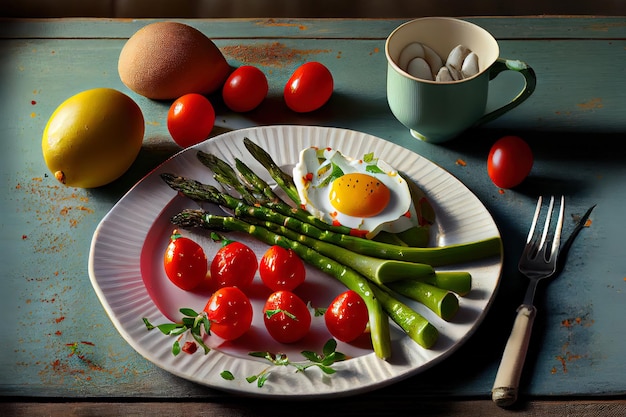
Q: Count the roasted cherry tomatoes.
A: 6